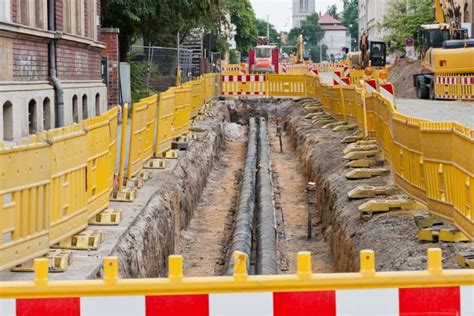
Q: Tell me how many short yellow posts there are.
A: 7